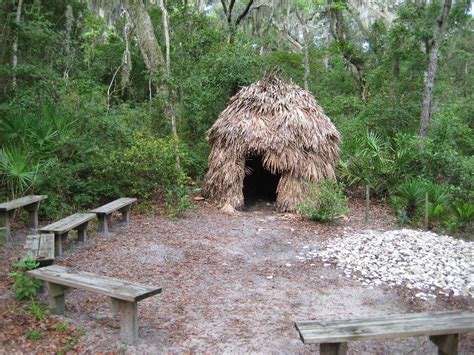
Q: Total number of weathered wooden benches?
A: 6